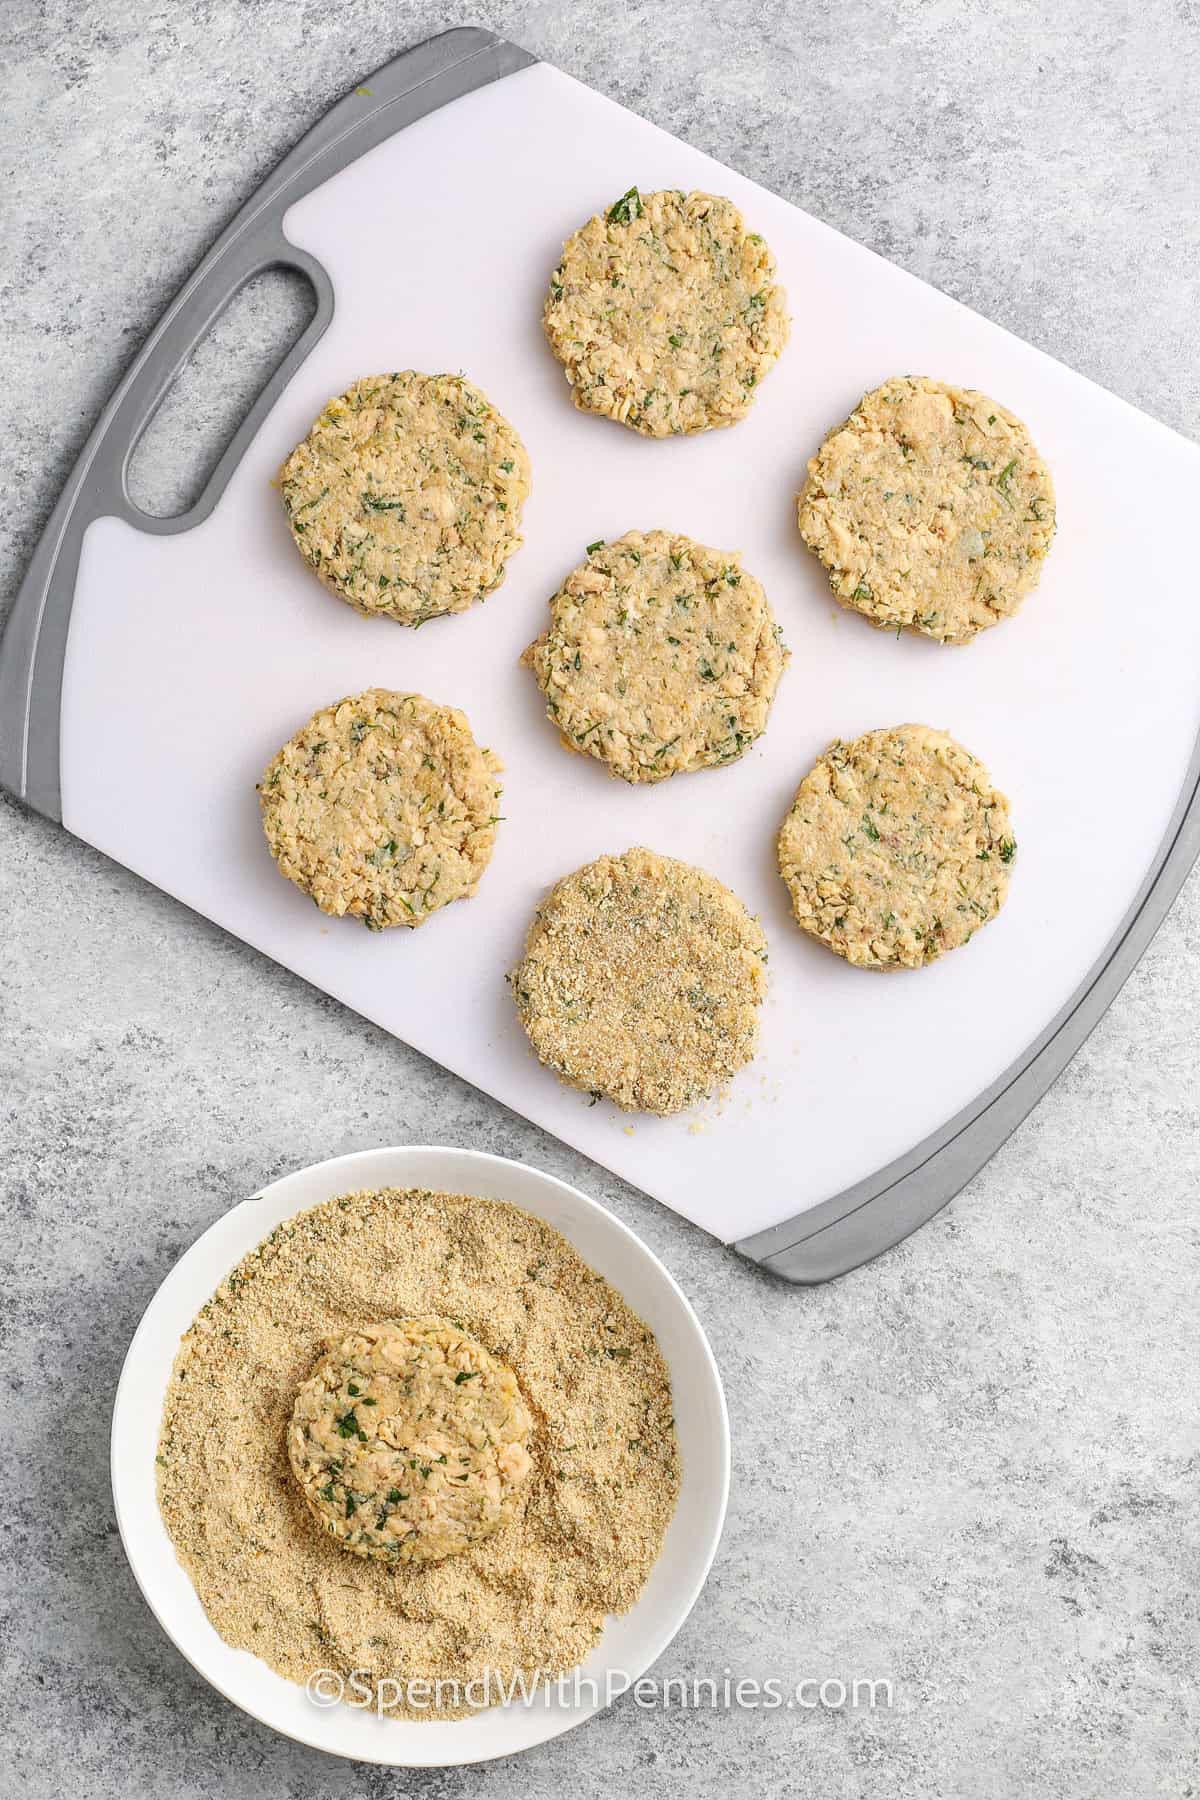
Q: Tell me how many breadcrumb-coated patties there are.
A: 1